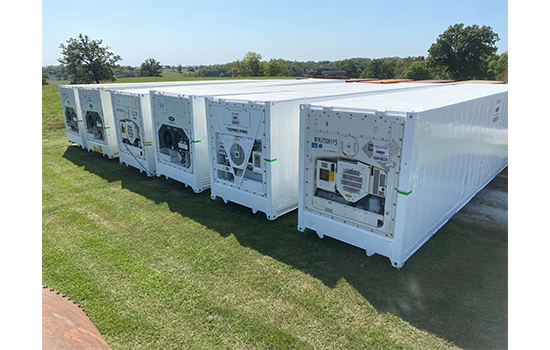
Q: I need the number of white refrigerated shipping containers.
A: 6